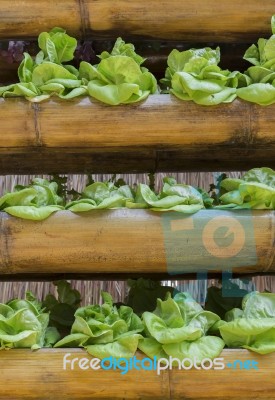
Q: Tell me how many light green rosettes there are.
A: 12